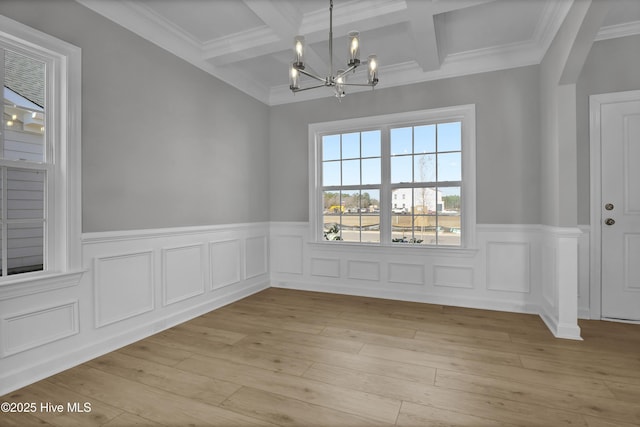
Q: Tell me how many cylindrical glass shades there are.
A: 5